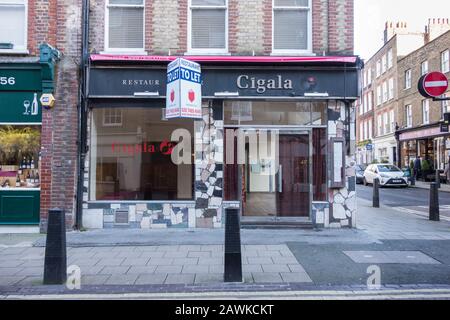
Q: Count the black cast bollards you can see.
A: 4